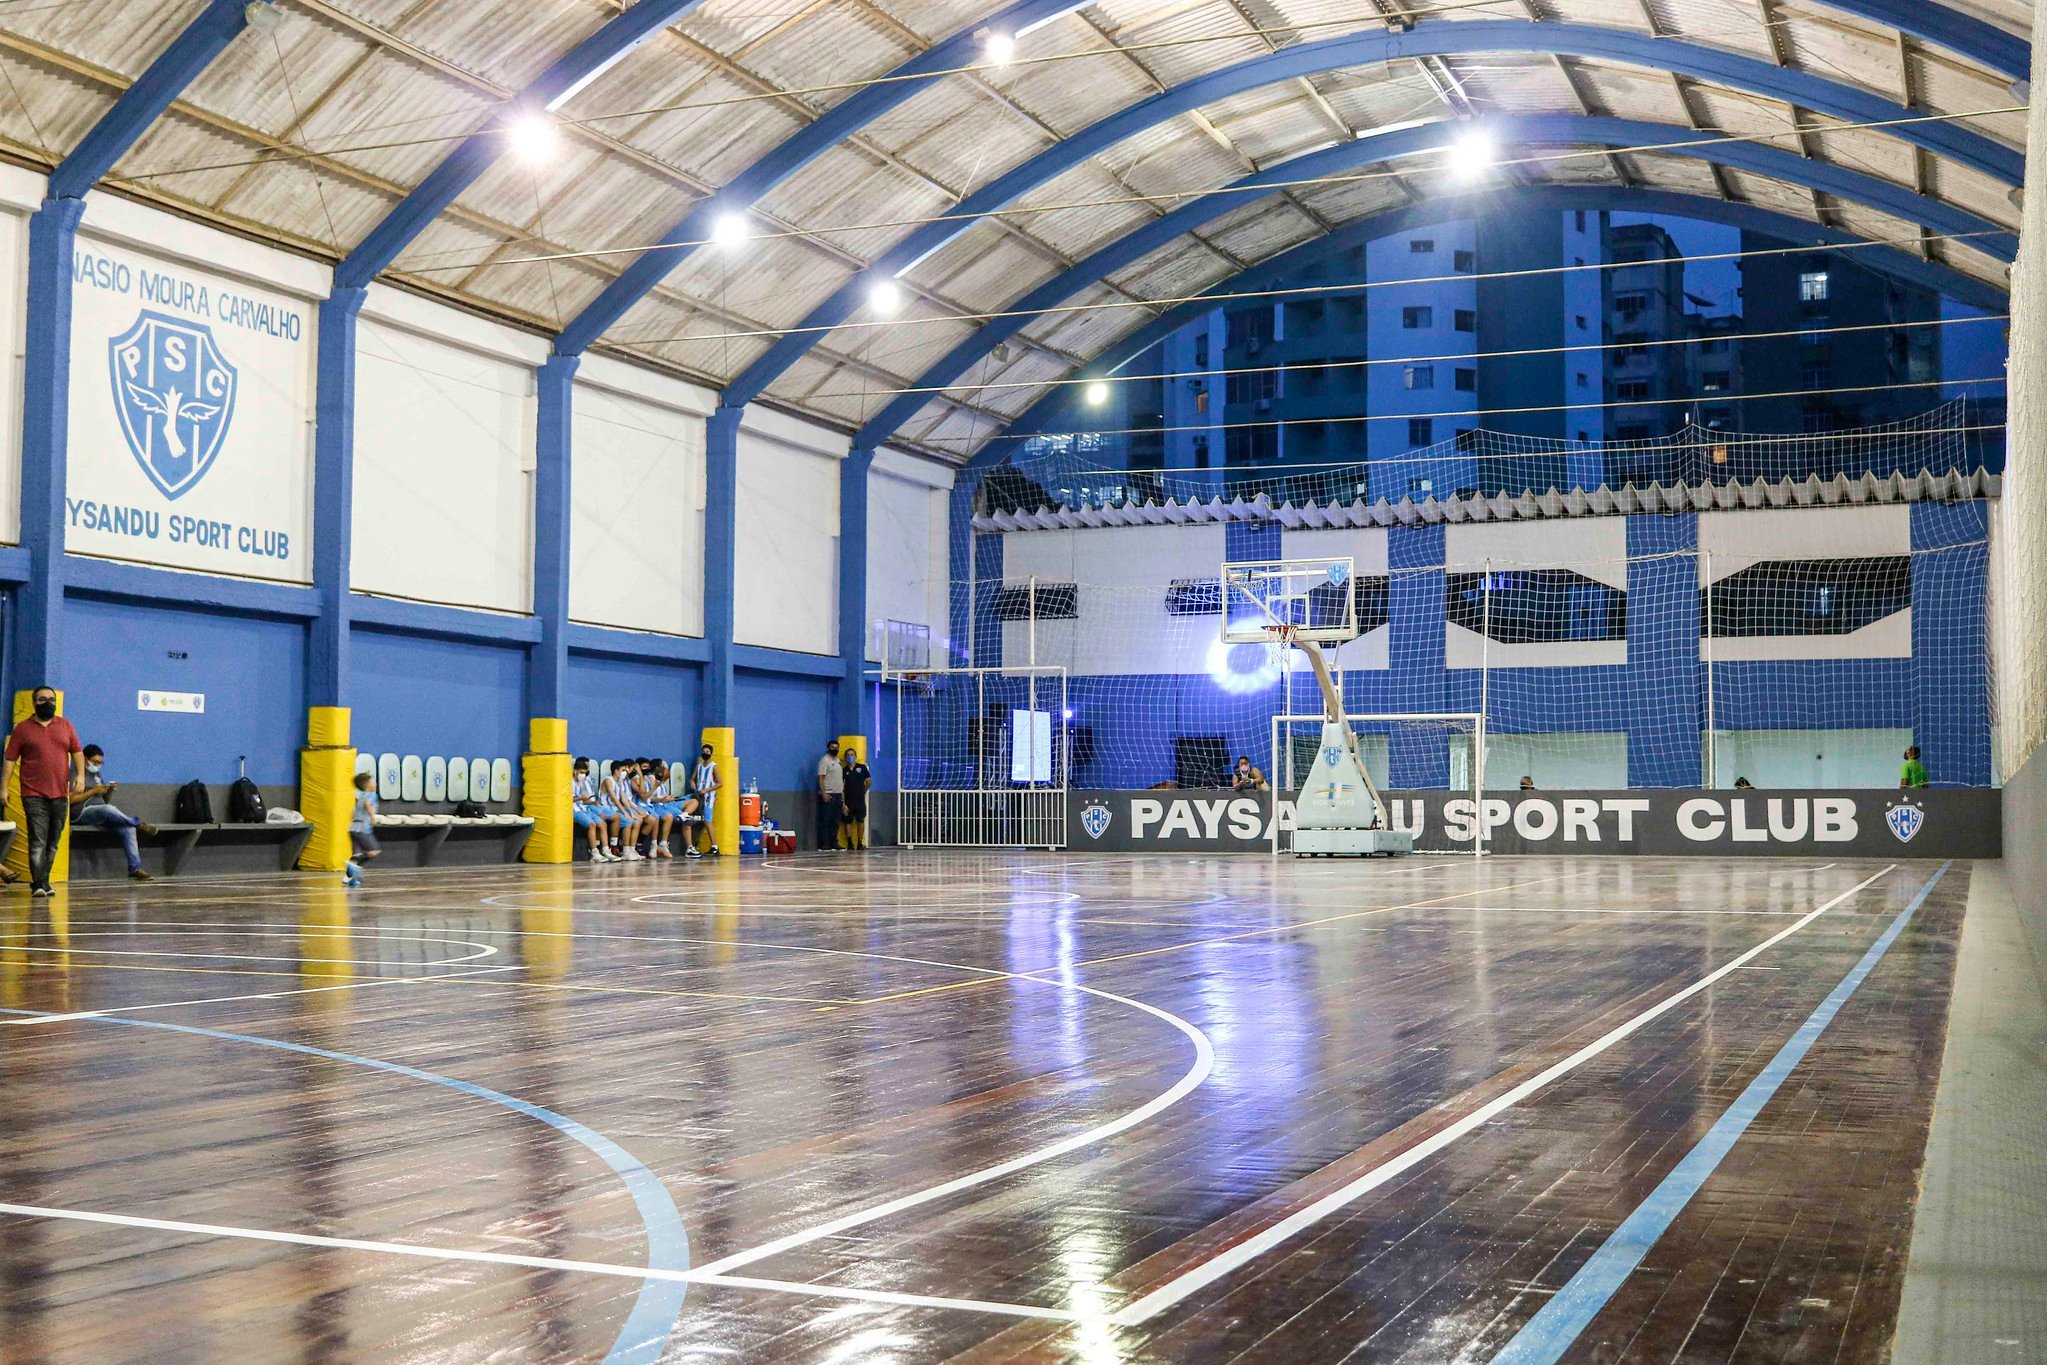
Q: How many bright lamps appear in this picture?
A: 6